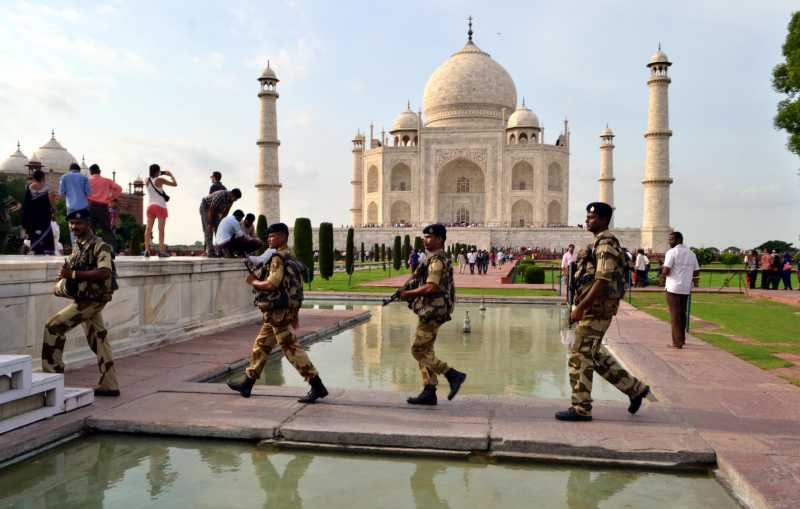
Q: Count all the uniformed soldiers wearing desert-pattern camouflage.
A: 4